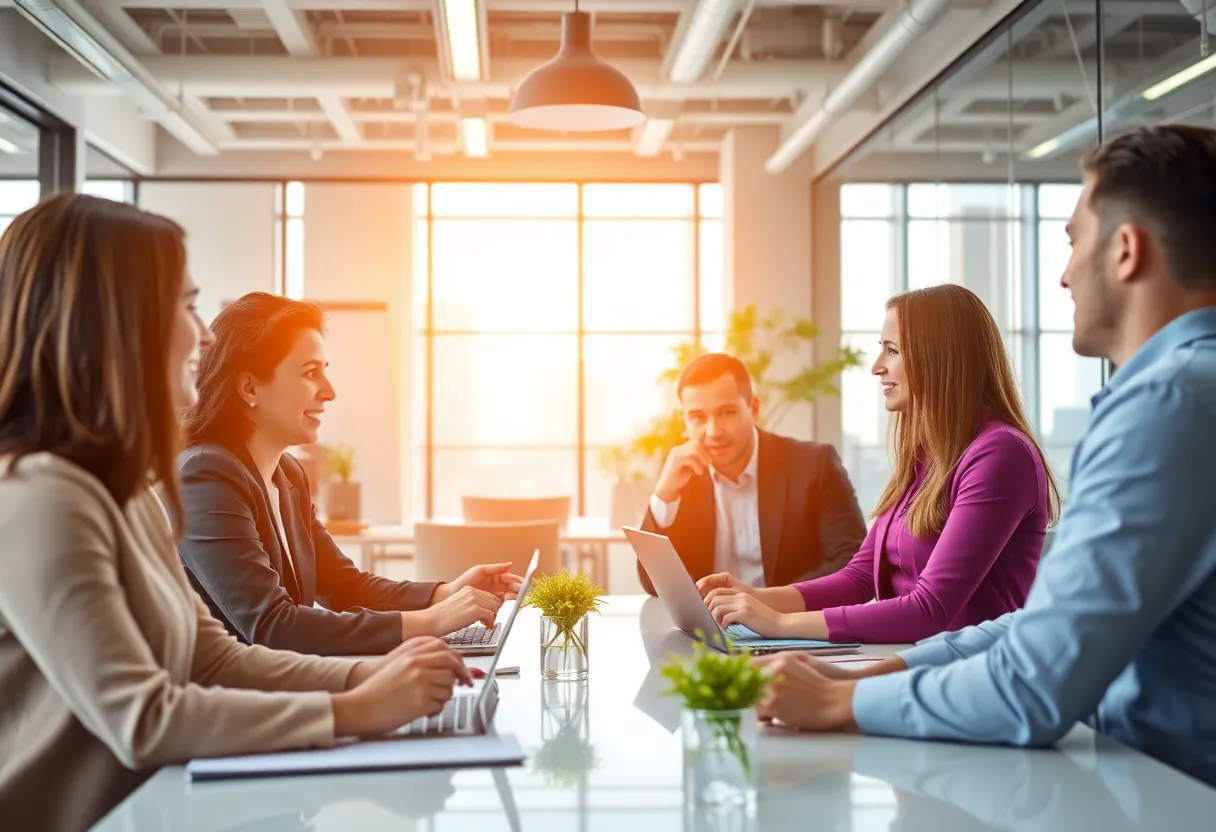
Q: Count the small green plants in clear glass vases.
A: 2